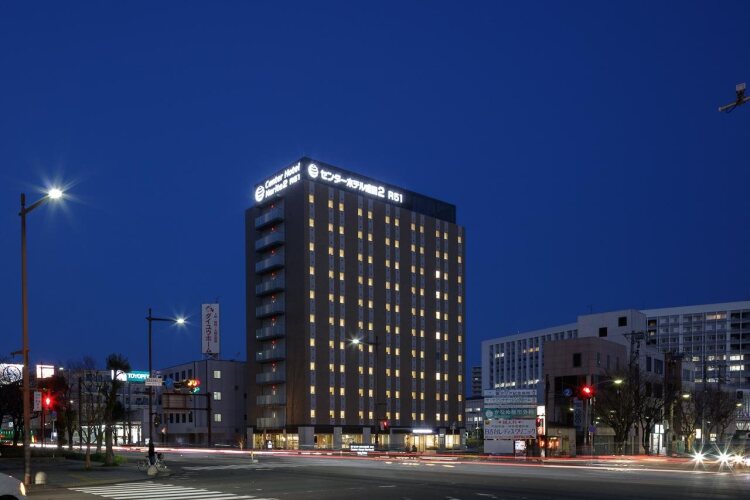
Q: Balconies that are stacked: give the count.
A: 10